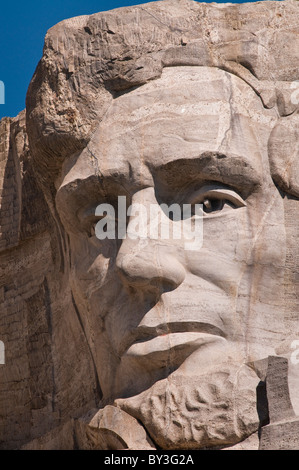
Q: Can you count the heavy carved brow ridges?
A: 2